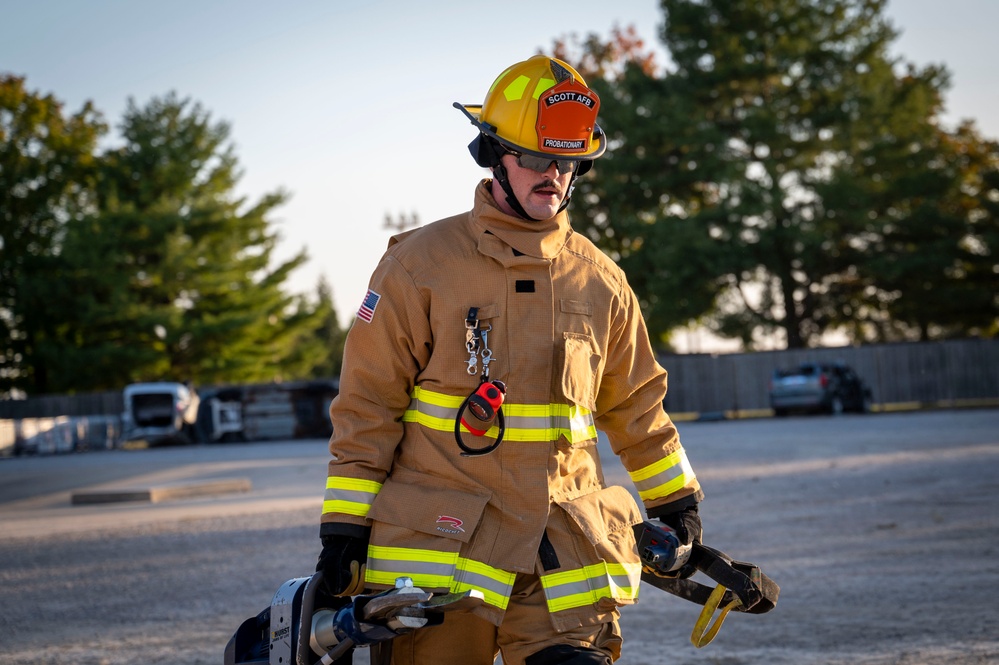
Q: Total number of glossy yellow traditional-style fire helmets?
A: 1